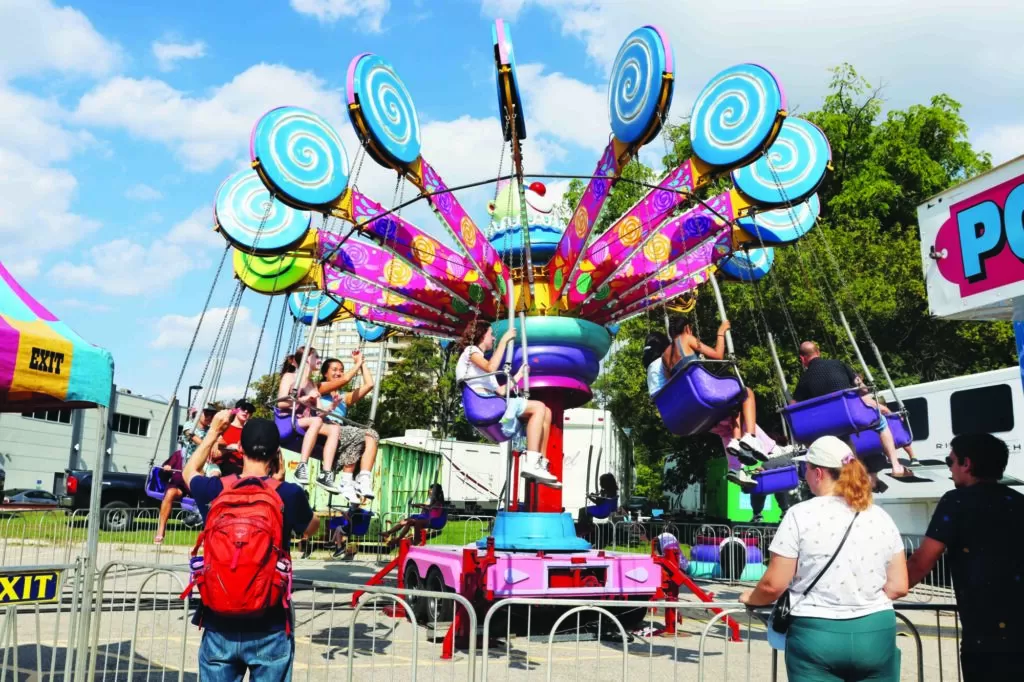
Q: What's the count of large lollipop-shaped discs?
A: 12